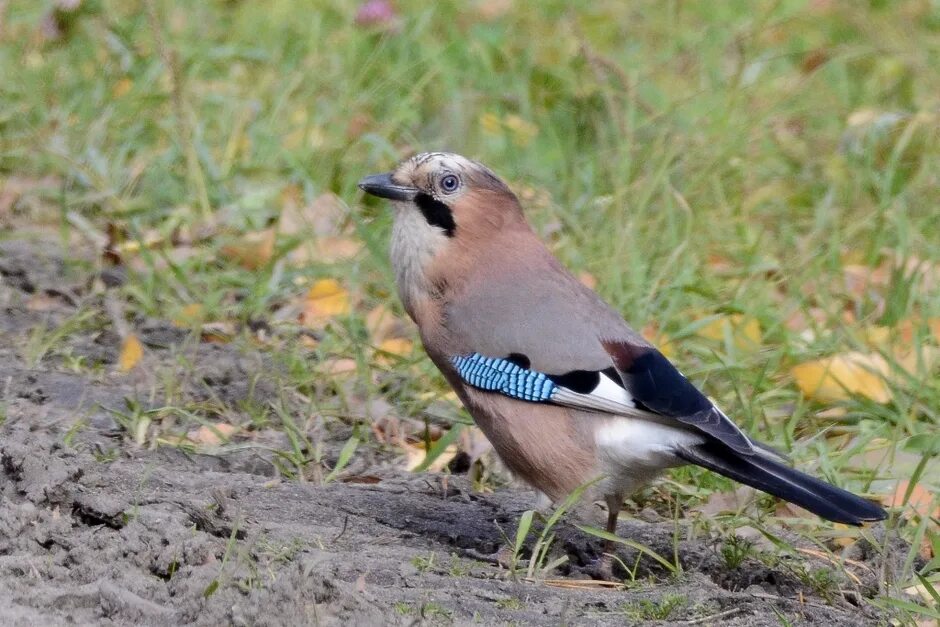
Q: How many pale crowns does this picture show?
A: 1